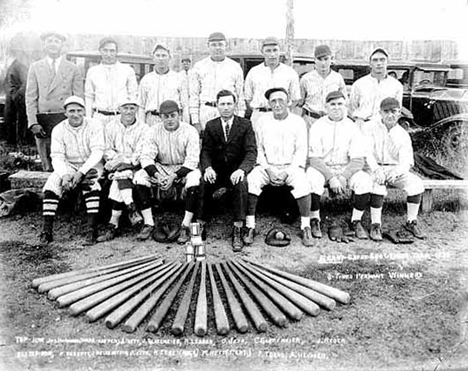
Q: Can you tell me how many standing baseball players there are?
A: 6